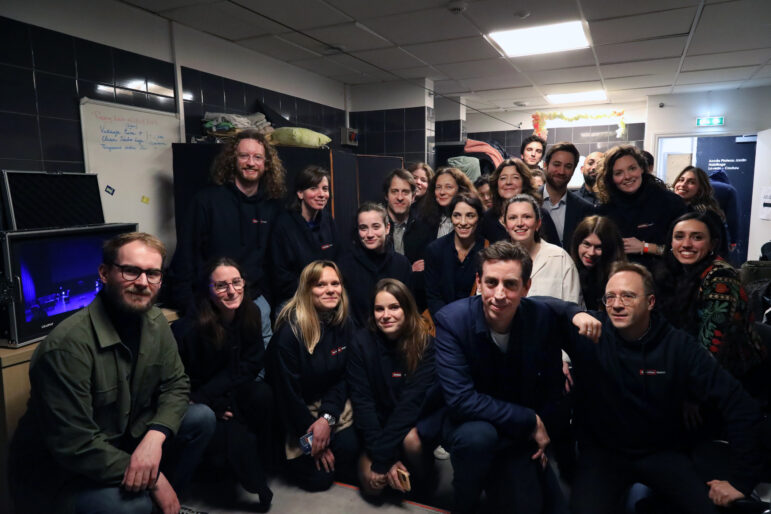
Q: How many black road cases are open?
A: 1